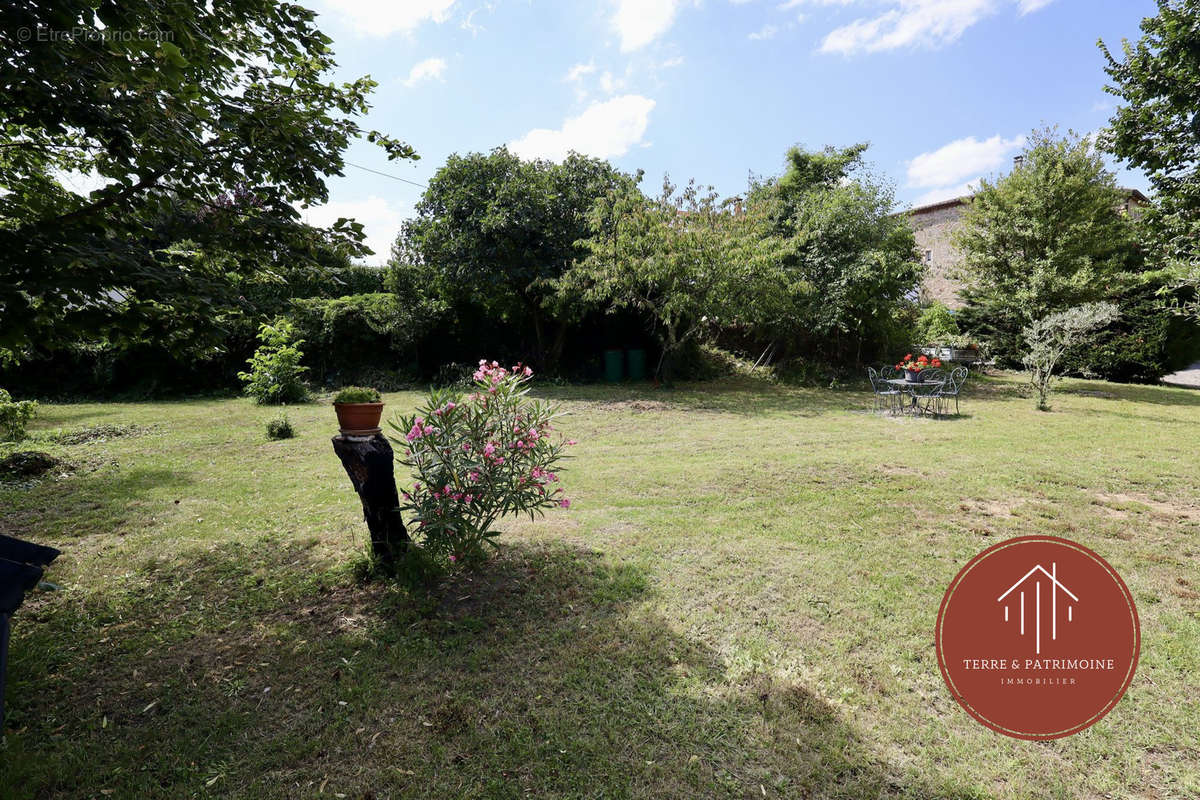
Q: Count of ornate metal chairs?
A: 4